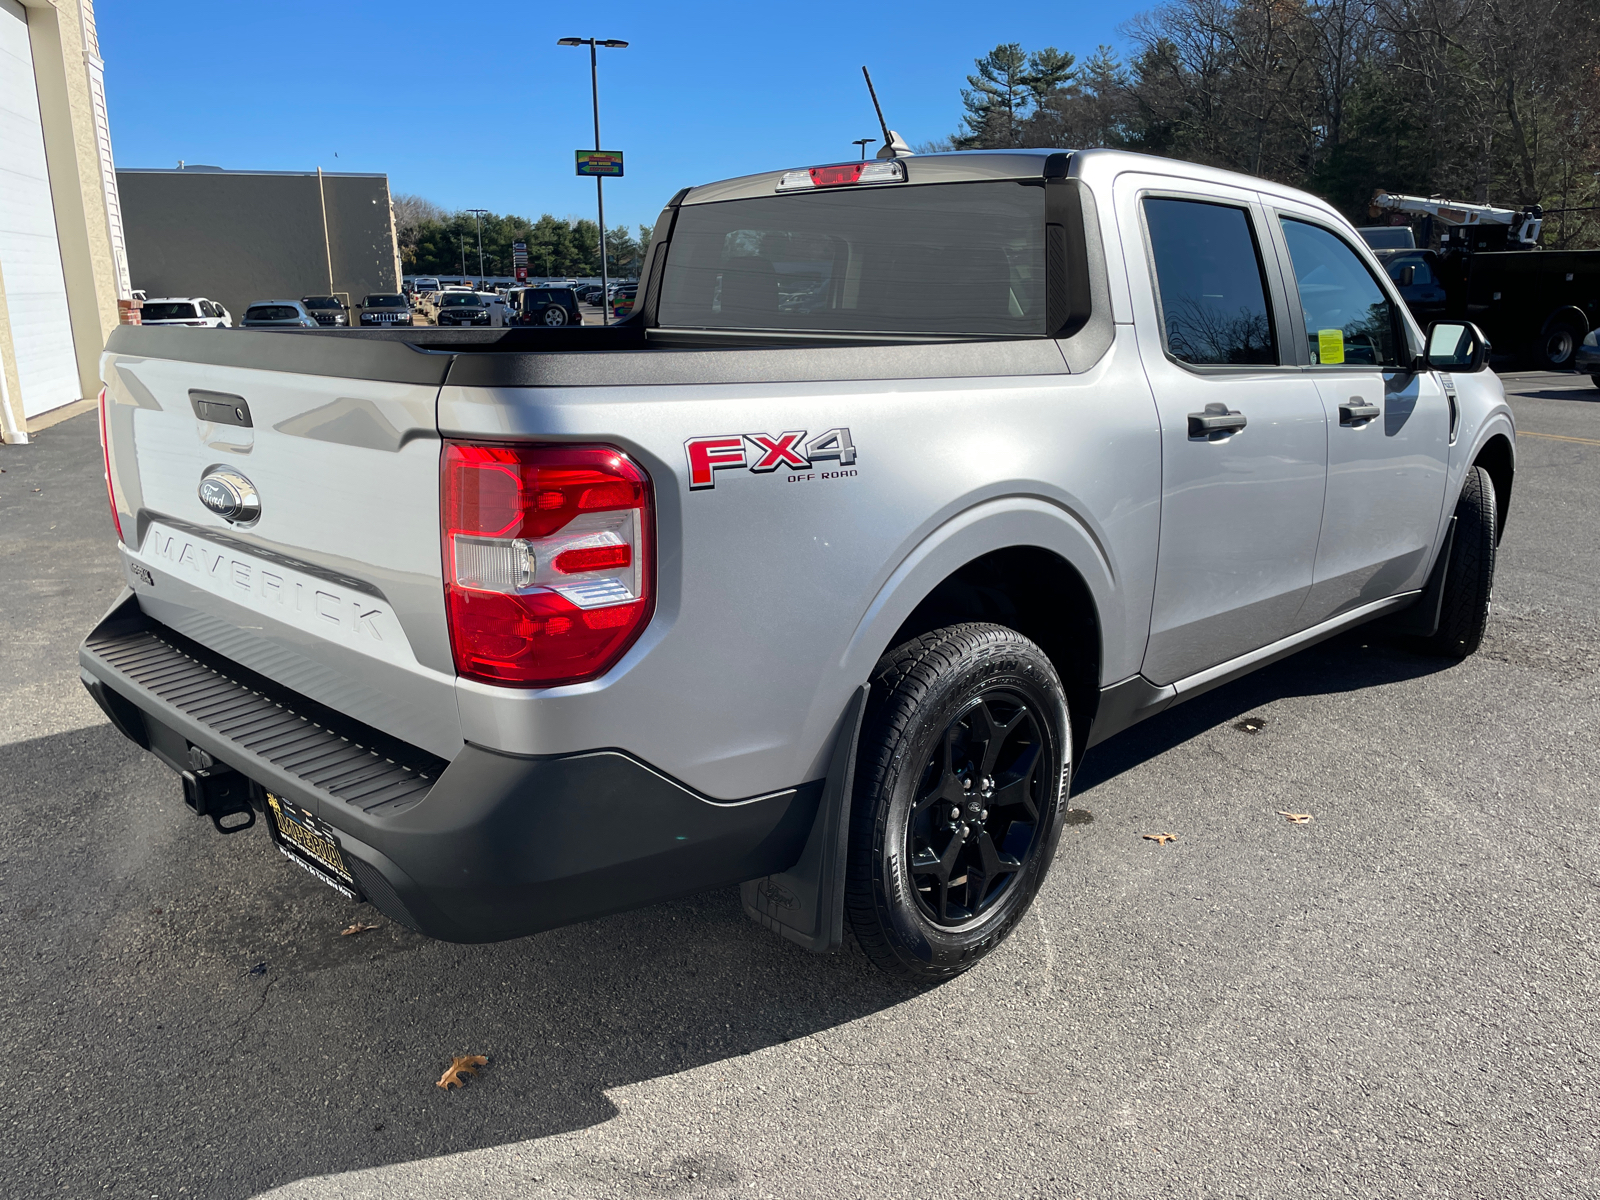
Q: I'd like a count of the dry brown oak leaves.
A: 4